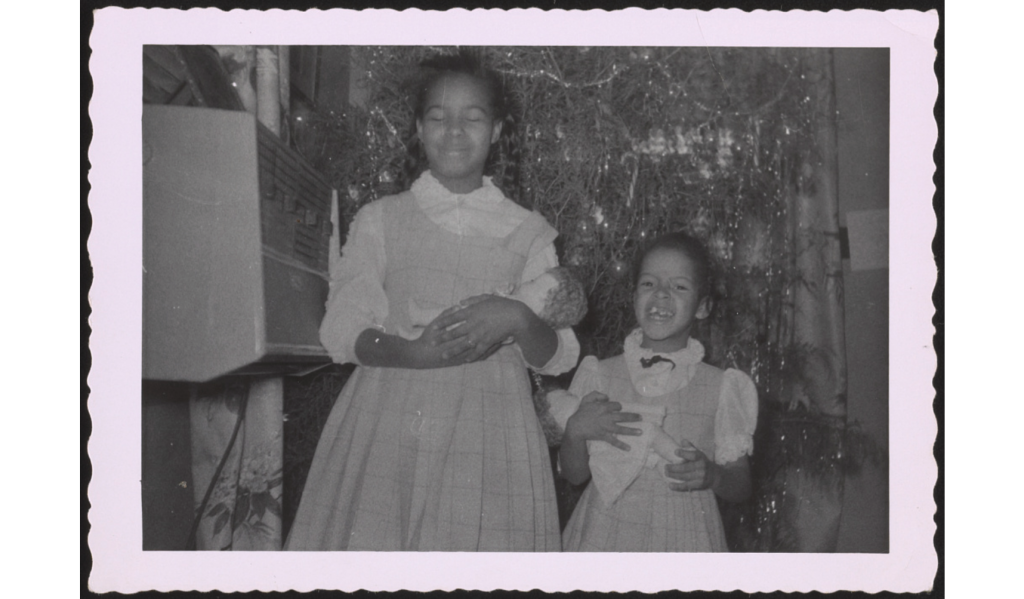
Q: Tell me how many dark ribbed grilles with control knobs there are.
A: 1